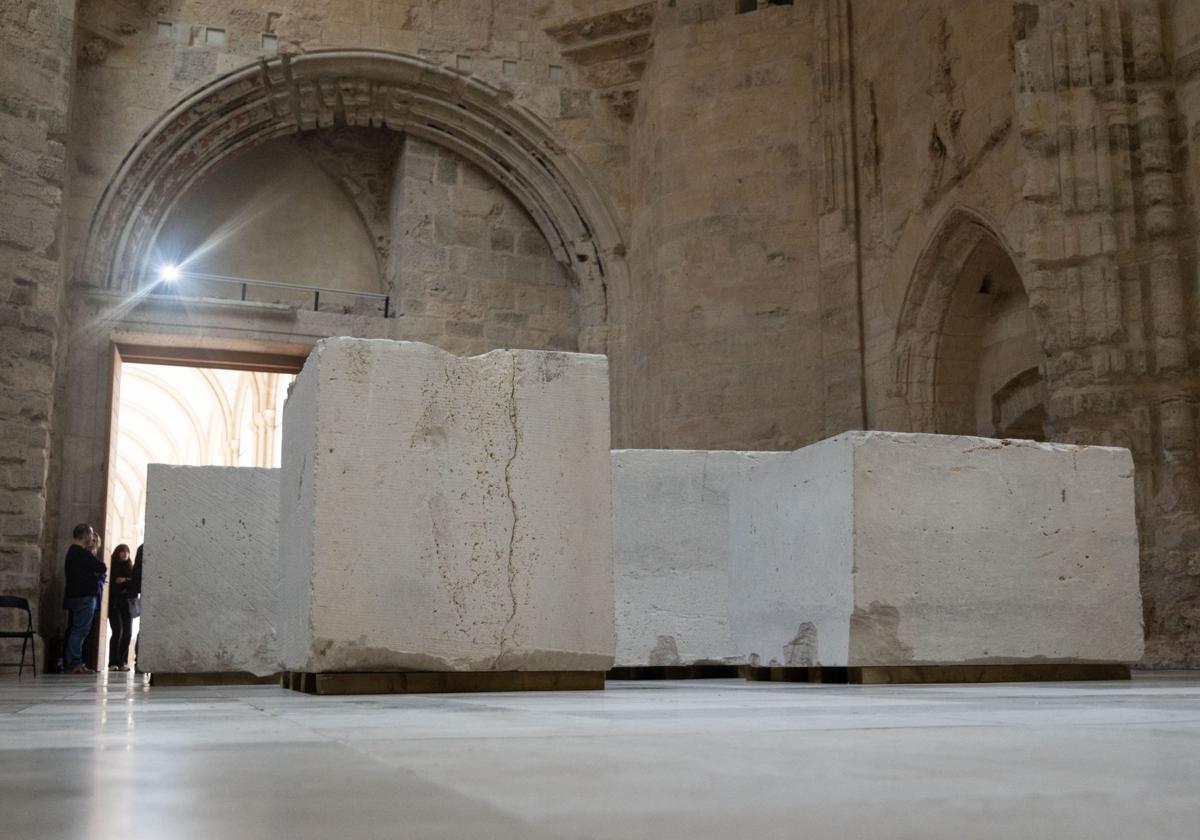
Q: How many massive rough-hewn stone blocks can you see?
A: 4